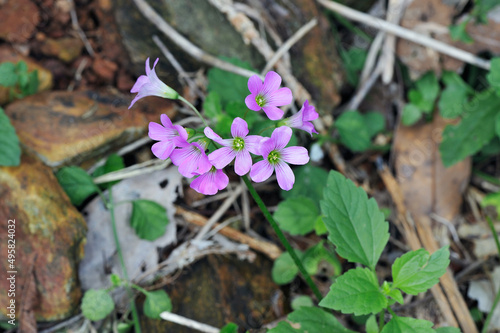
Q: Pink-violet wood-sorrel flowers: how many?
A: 8